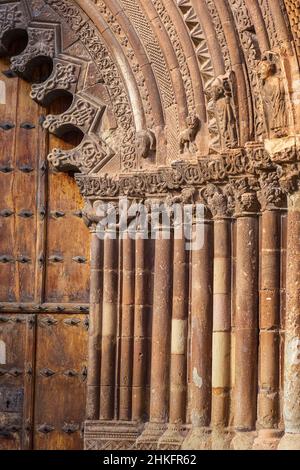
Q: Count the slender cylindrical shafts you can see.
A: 11